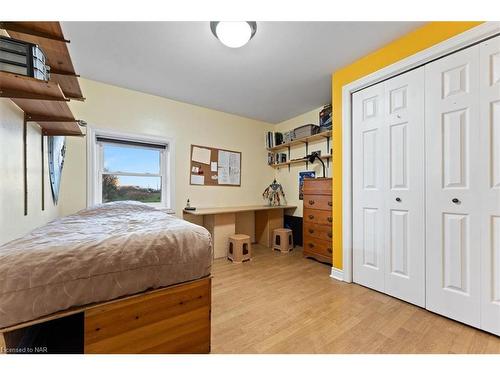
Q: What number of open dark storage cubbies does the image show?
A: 1